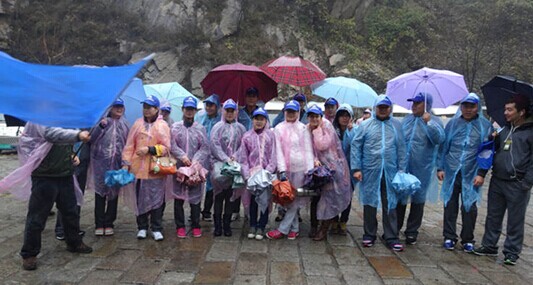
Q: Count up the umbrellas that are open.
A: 7